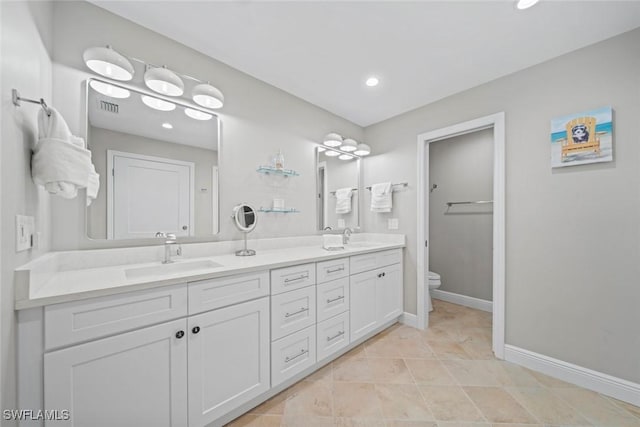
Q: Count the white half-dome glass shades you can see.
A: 6